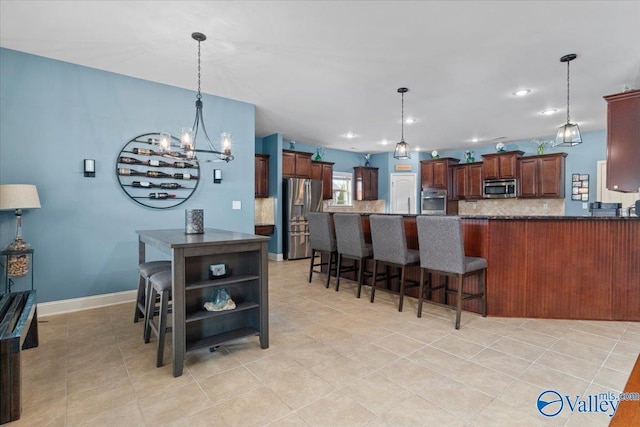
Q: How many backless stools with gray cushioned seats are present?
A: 2